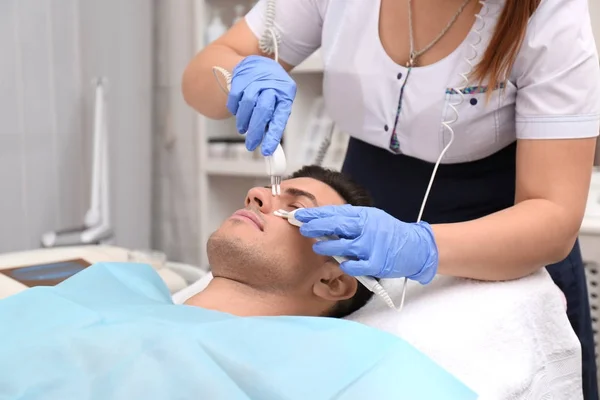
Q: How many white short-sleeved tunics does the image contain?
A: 1